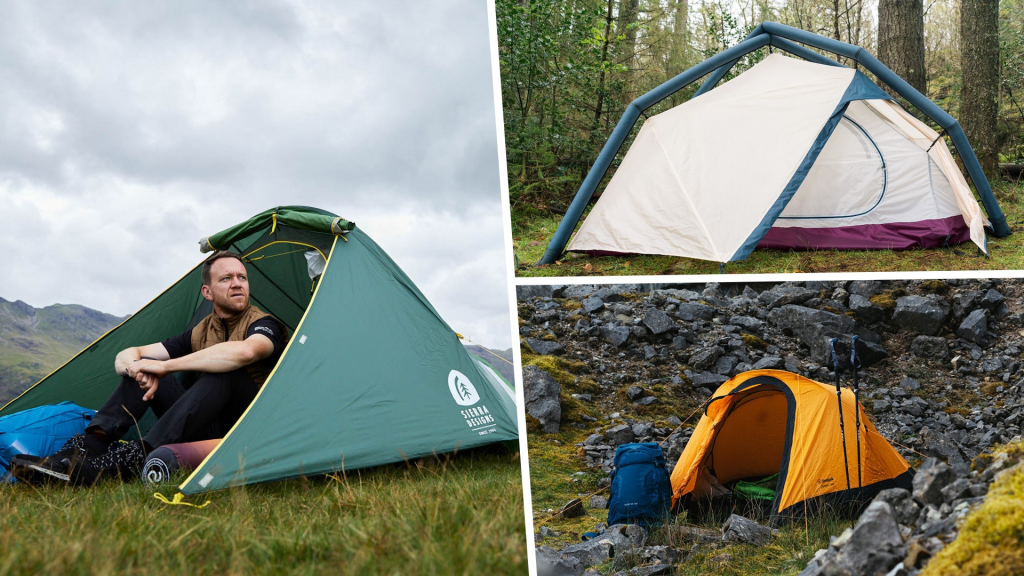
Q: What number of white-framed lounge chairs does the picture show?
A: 0